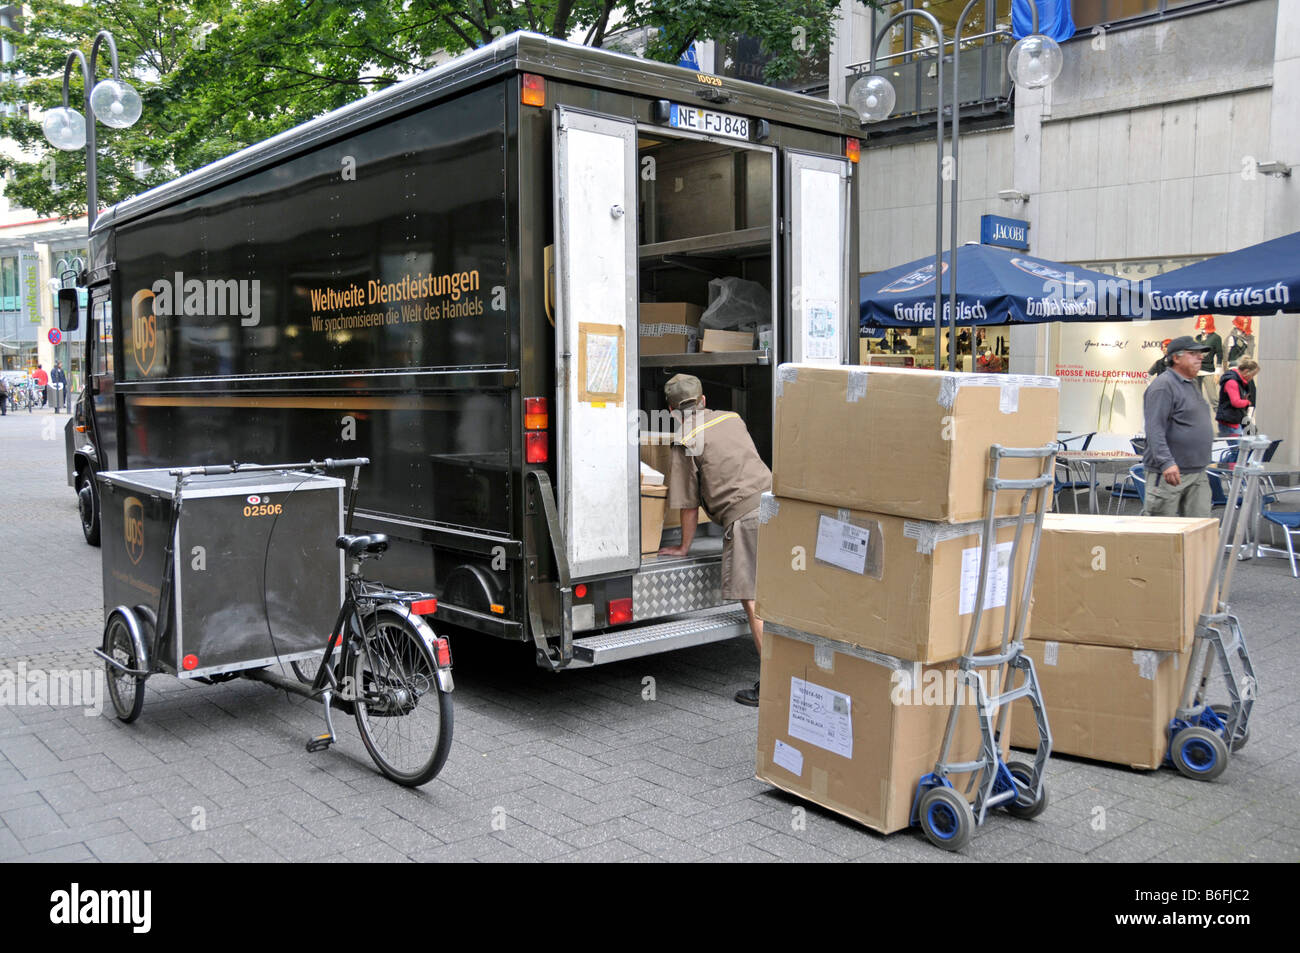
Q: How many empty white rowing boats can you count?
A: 0